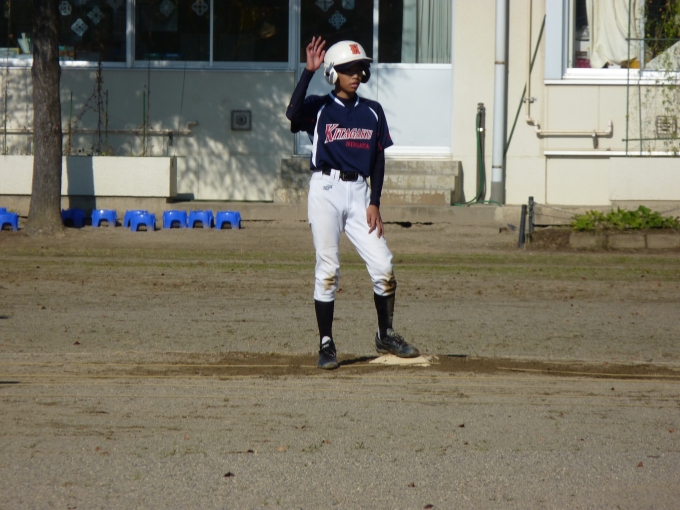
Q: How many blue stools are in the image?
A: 9